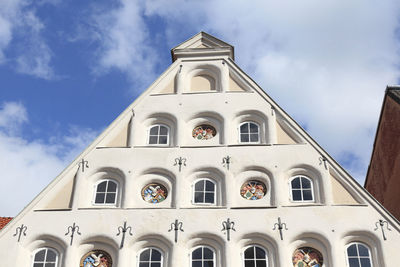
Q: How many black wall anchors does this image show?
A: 11